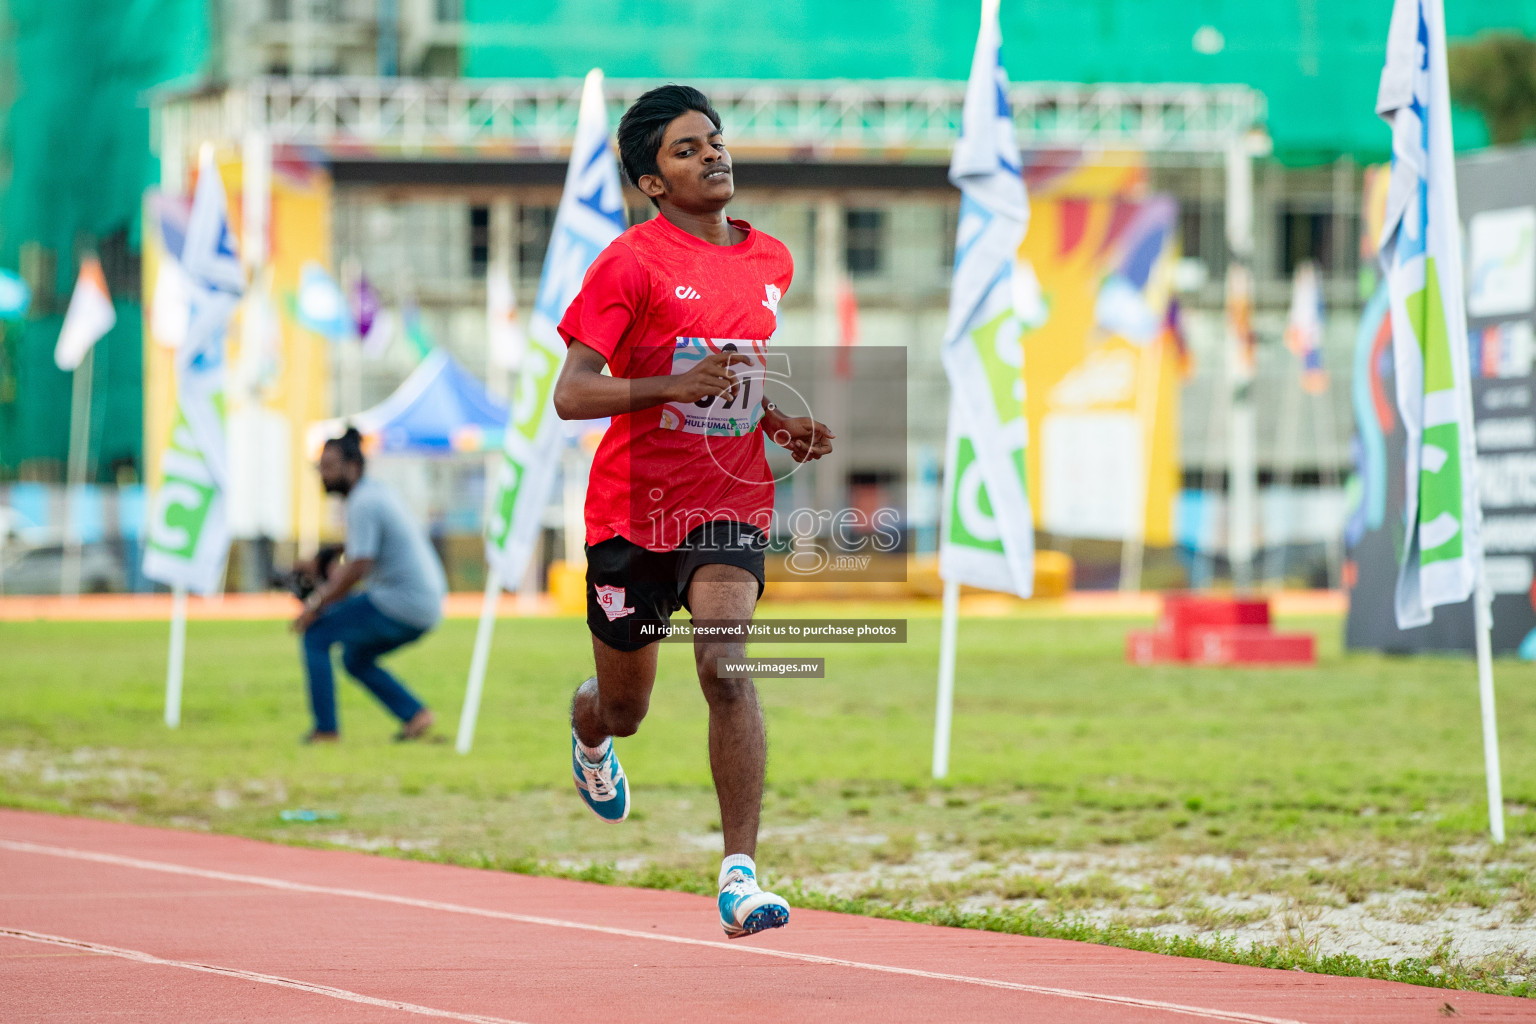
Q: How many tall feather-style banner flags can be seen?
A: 4